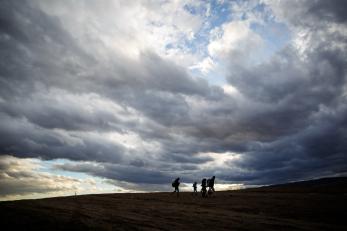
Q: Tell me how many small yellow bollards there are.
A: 0